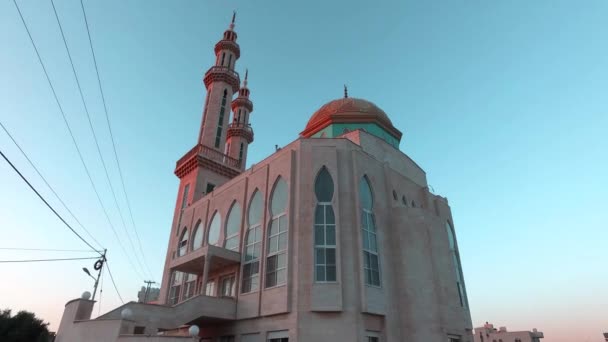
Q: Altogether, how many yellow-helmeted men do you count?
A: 0